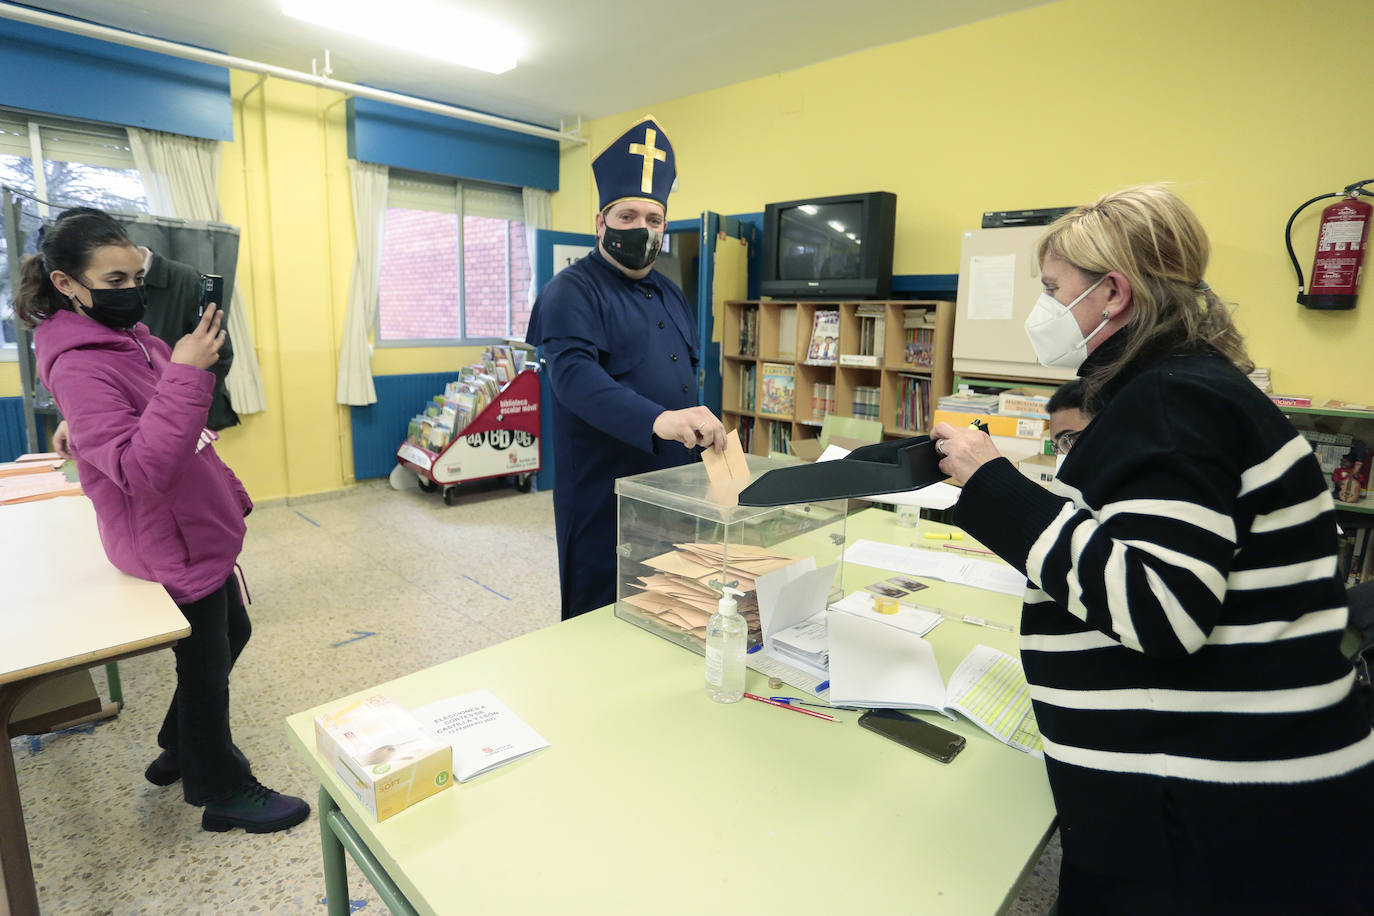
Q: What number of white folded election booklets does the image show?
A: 1